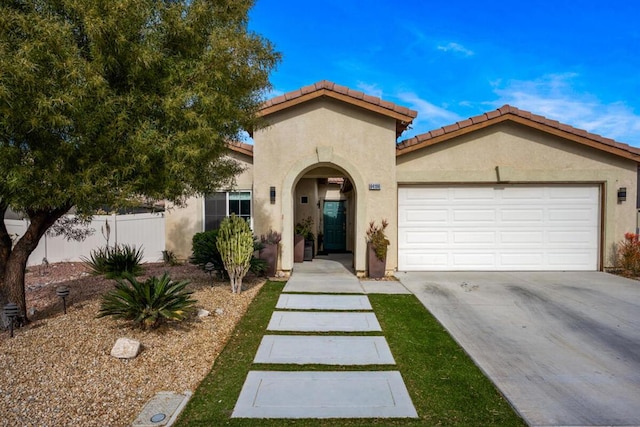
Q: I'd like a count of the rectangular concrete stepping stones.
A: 4